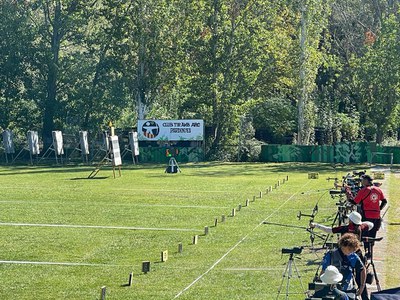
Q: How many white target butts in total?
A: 7